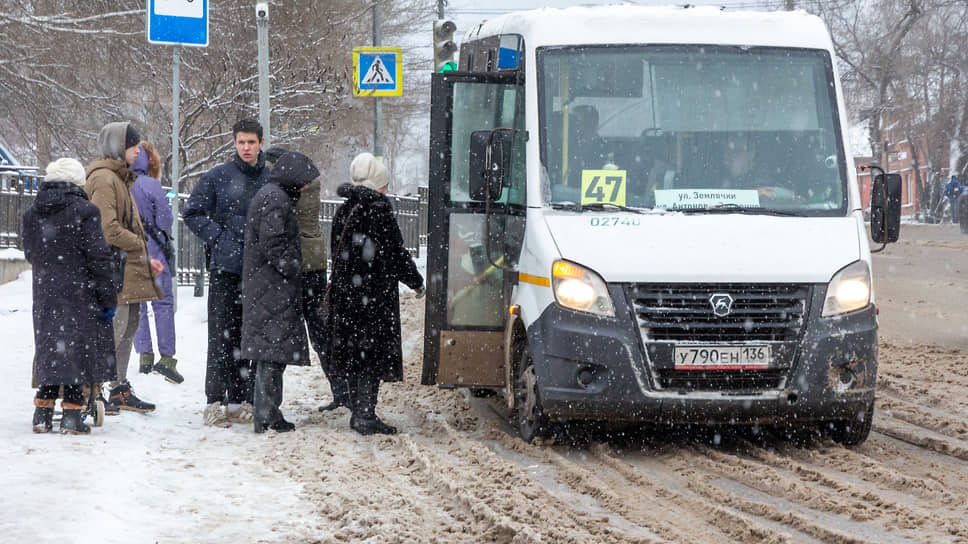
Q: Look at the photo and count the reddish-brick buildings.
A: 1